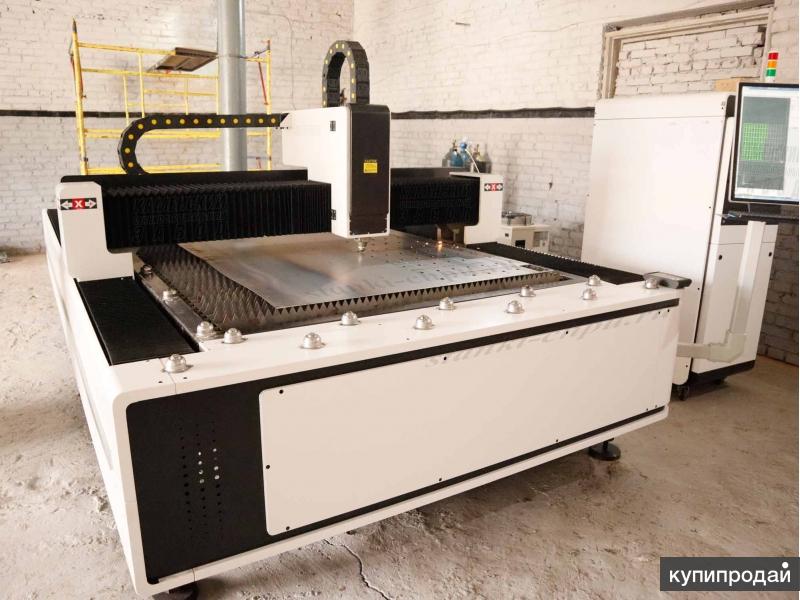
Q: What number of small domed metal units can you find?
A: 14